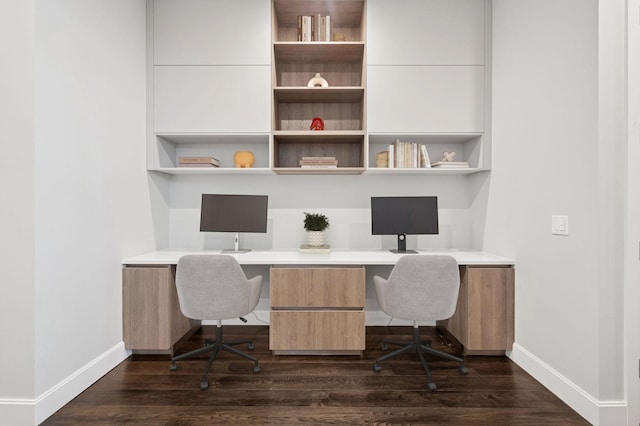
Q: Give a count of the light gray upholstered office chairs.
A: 2